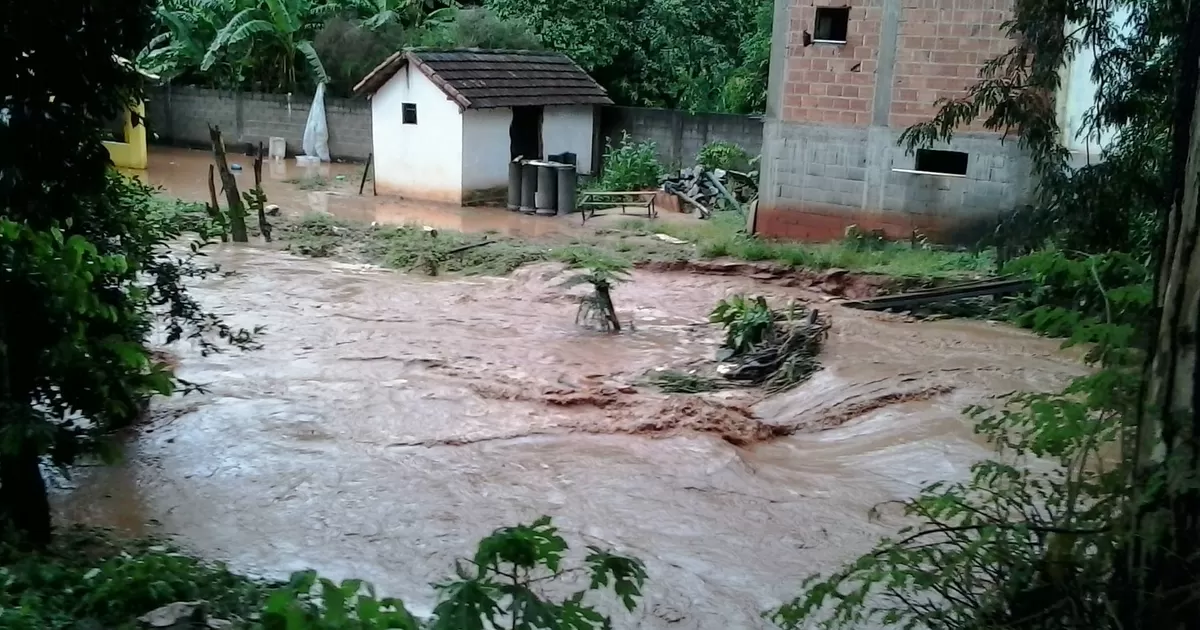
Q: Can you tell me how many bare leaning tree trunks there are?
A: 3